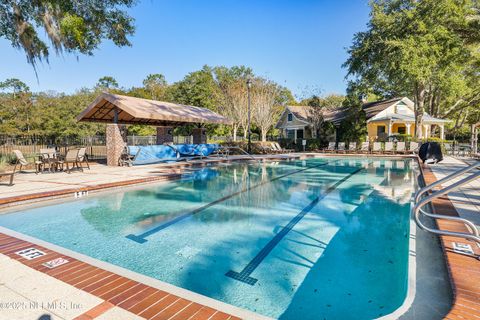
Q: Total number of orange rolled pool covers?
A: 0